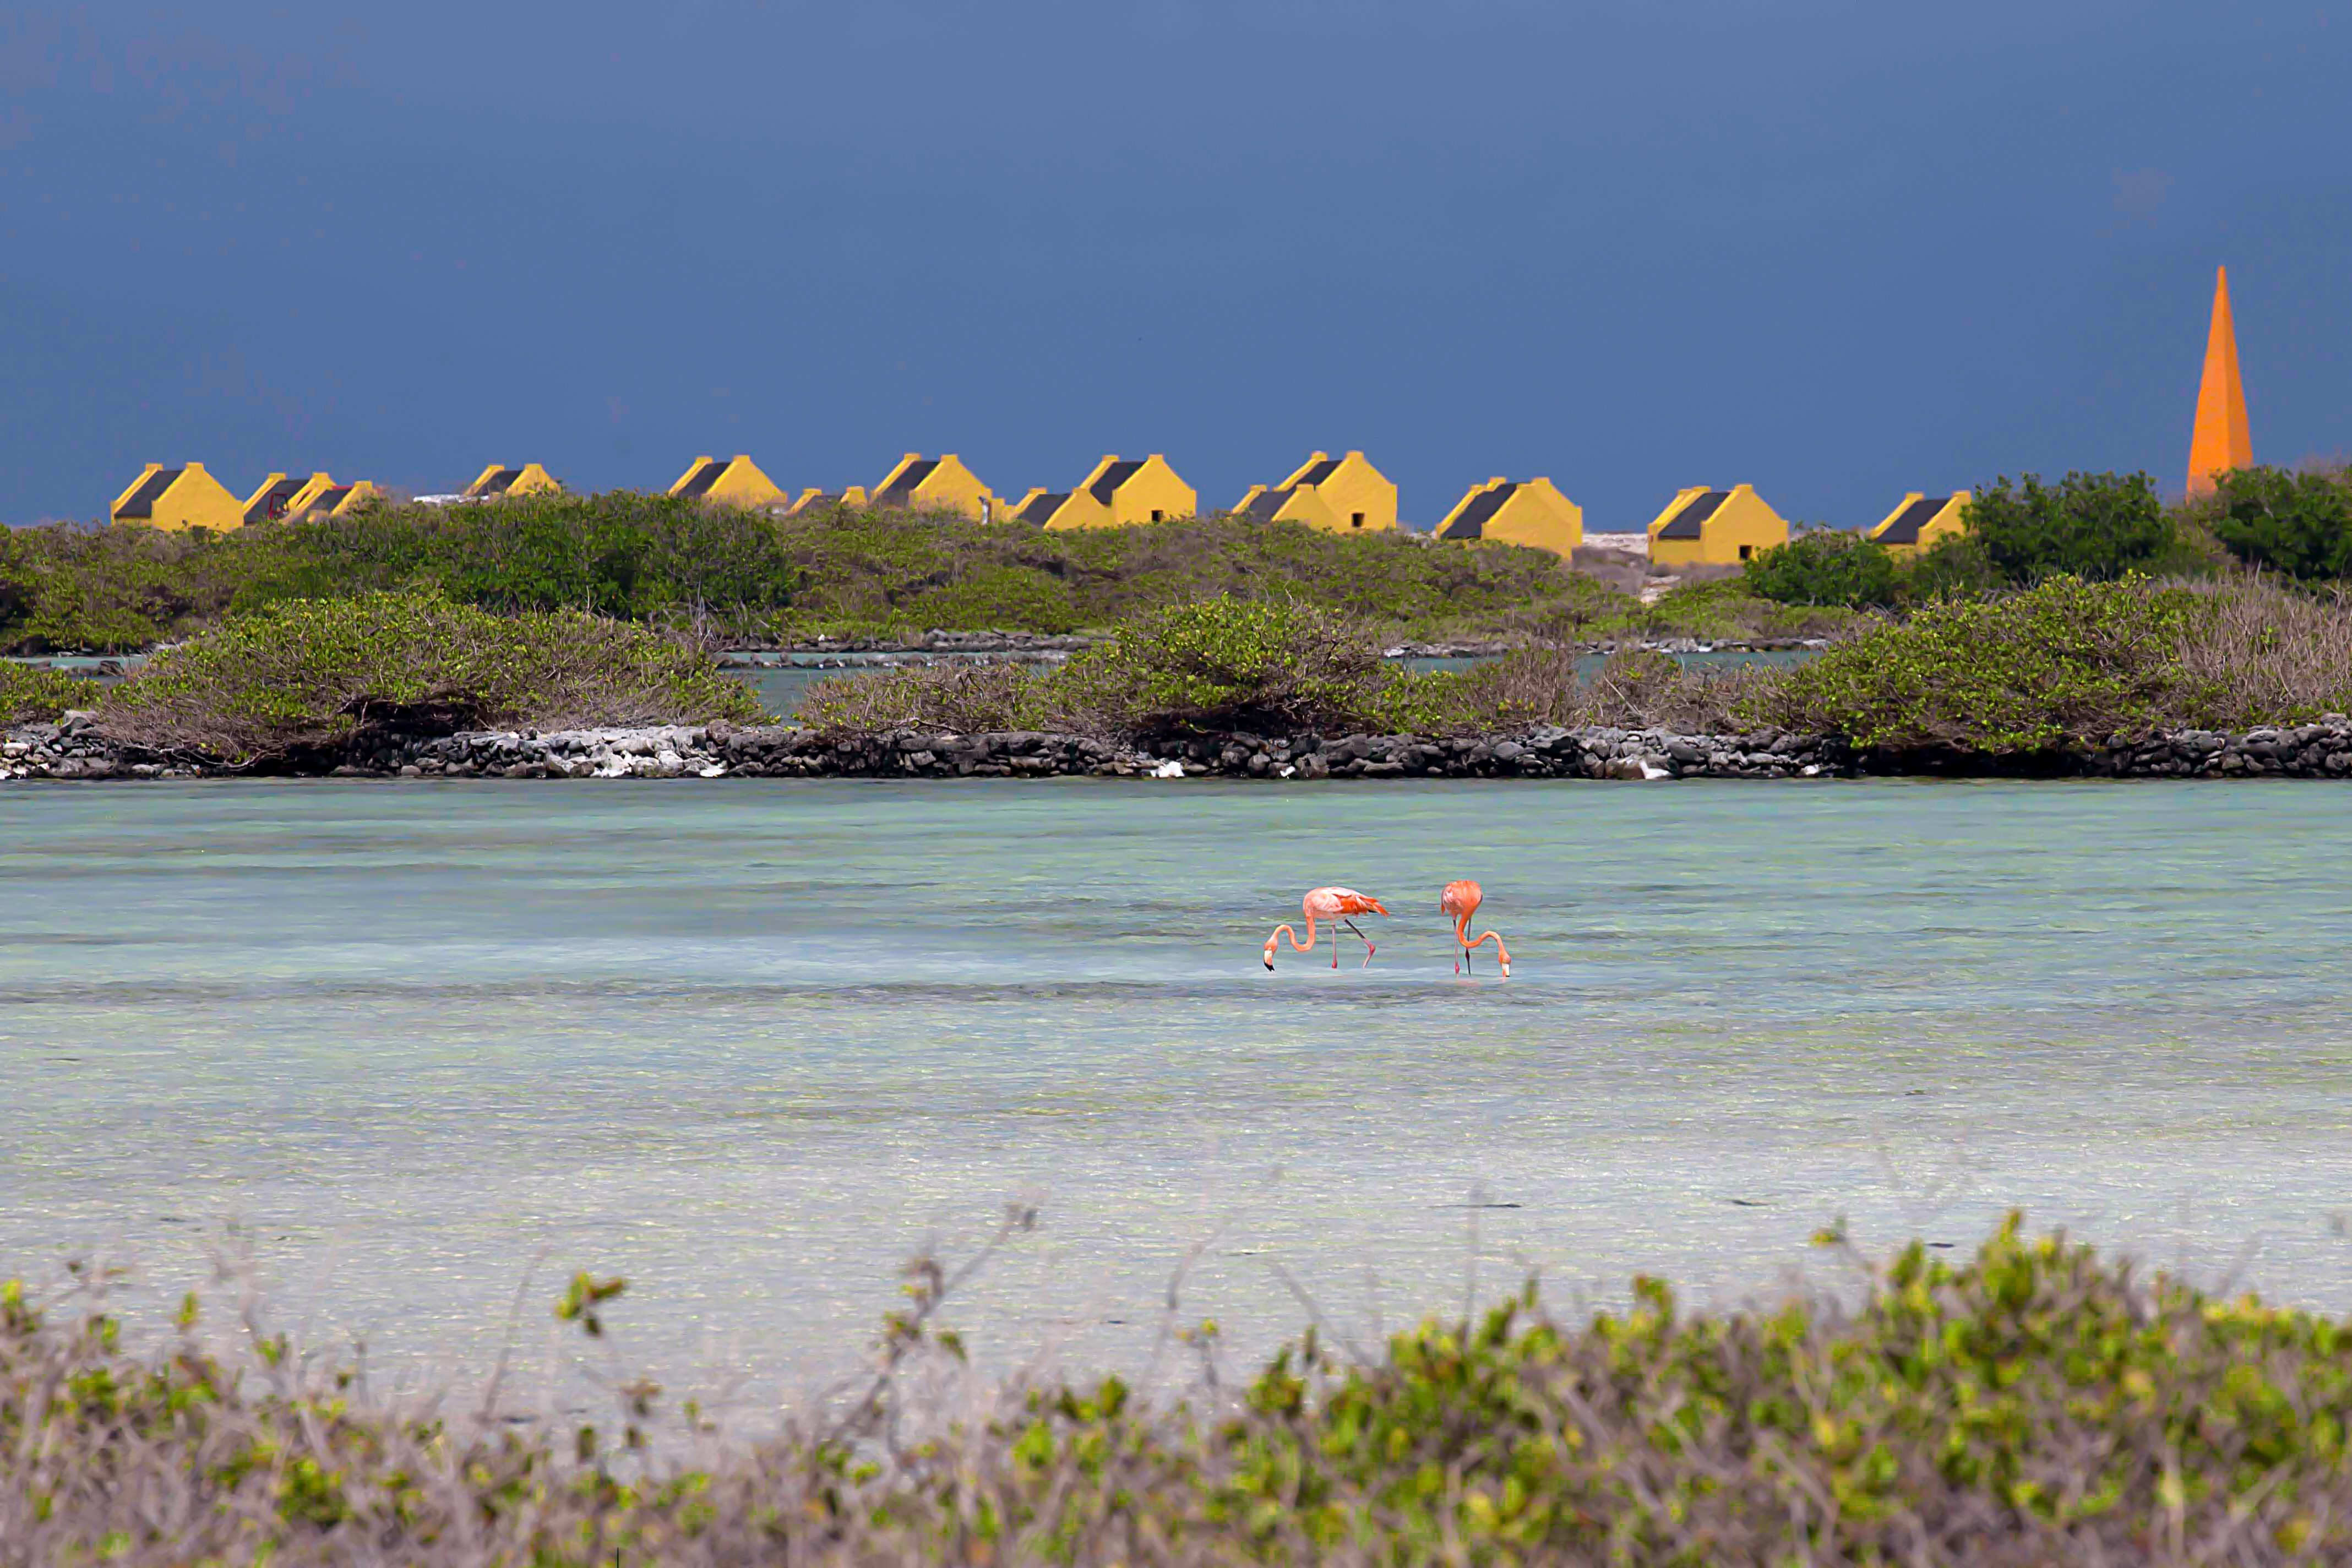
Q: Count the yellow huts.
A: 14